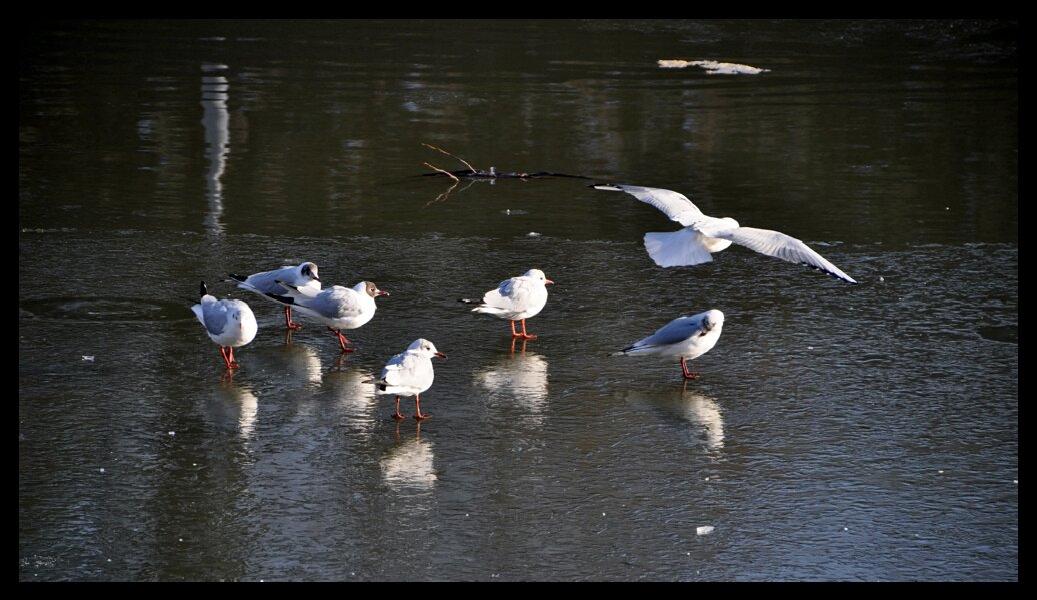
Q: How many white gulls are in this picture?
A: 7